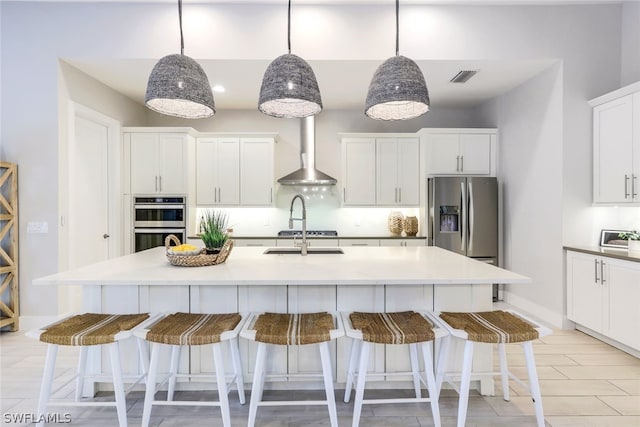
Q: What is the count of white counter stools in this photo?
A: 5